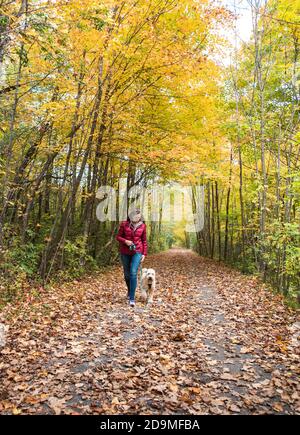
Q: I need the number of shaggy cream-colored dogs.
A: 1